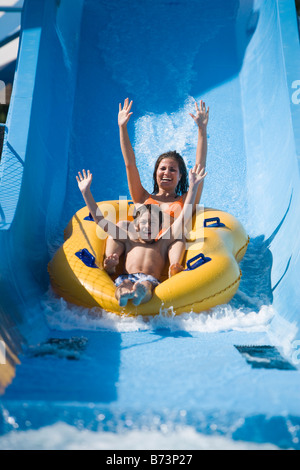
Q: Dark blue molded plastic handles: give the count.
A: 4